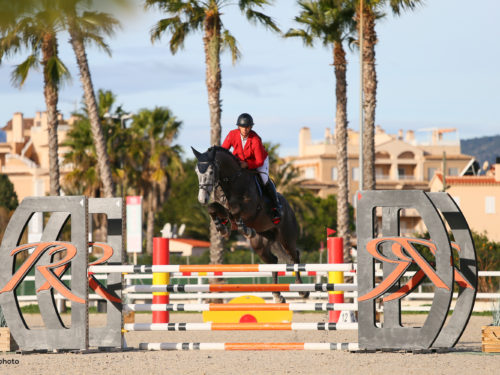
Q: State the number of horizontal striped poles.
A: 5